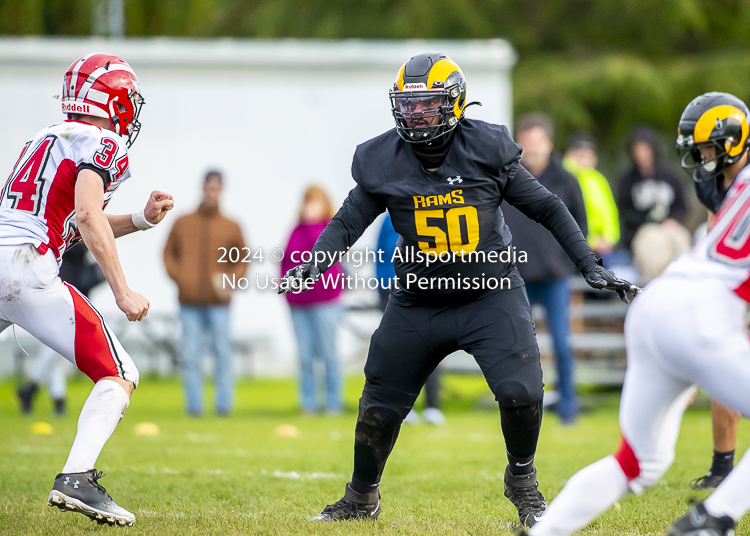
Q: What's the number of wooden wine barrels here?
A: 0